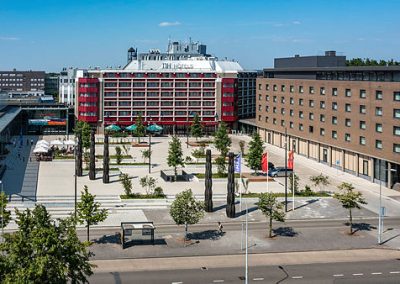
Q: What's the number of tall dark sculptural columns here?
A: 5